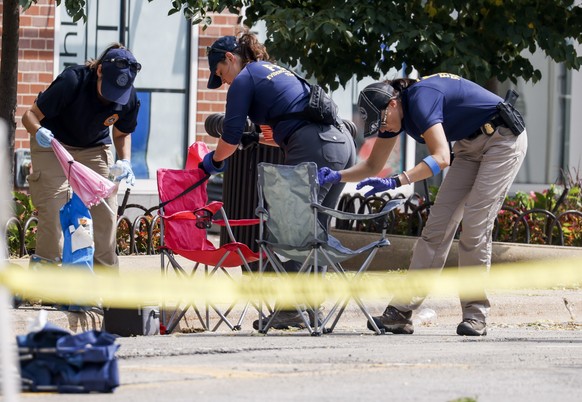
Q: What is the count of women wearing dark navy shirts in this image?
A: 3